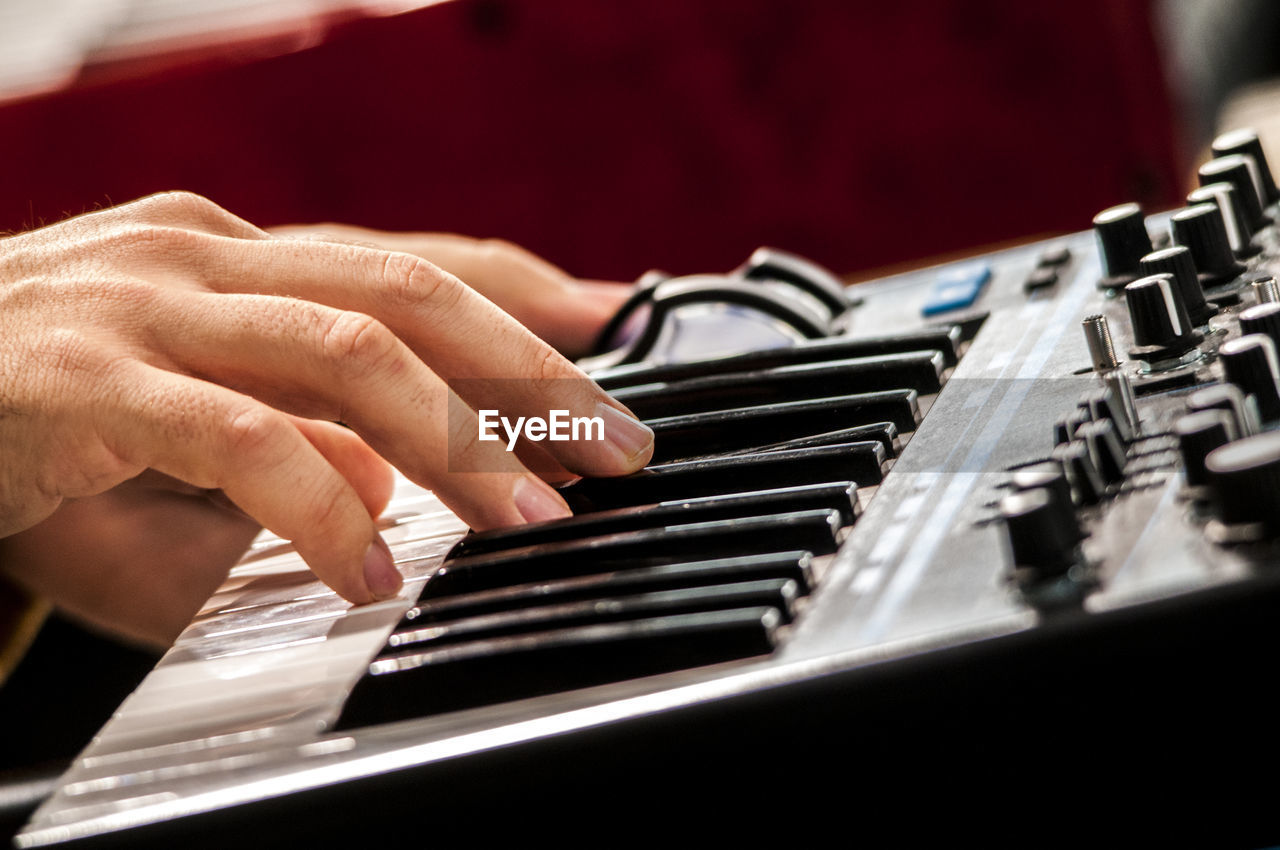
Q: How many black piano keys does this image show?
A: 10